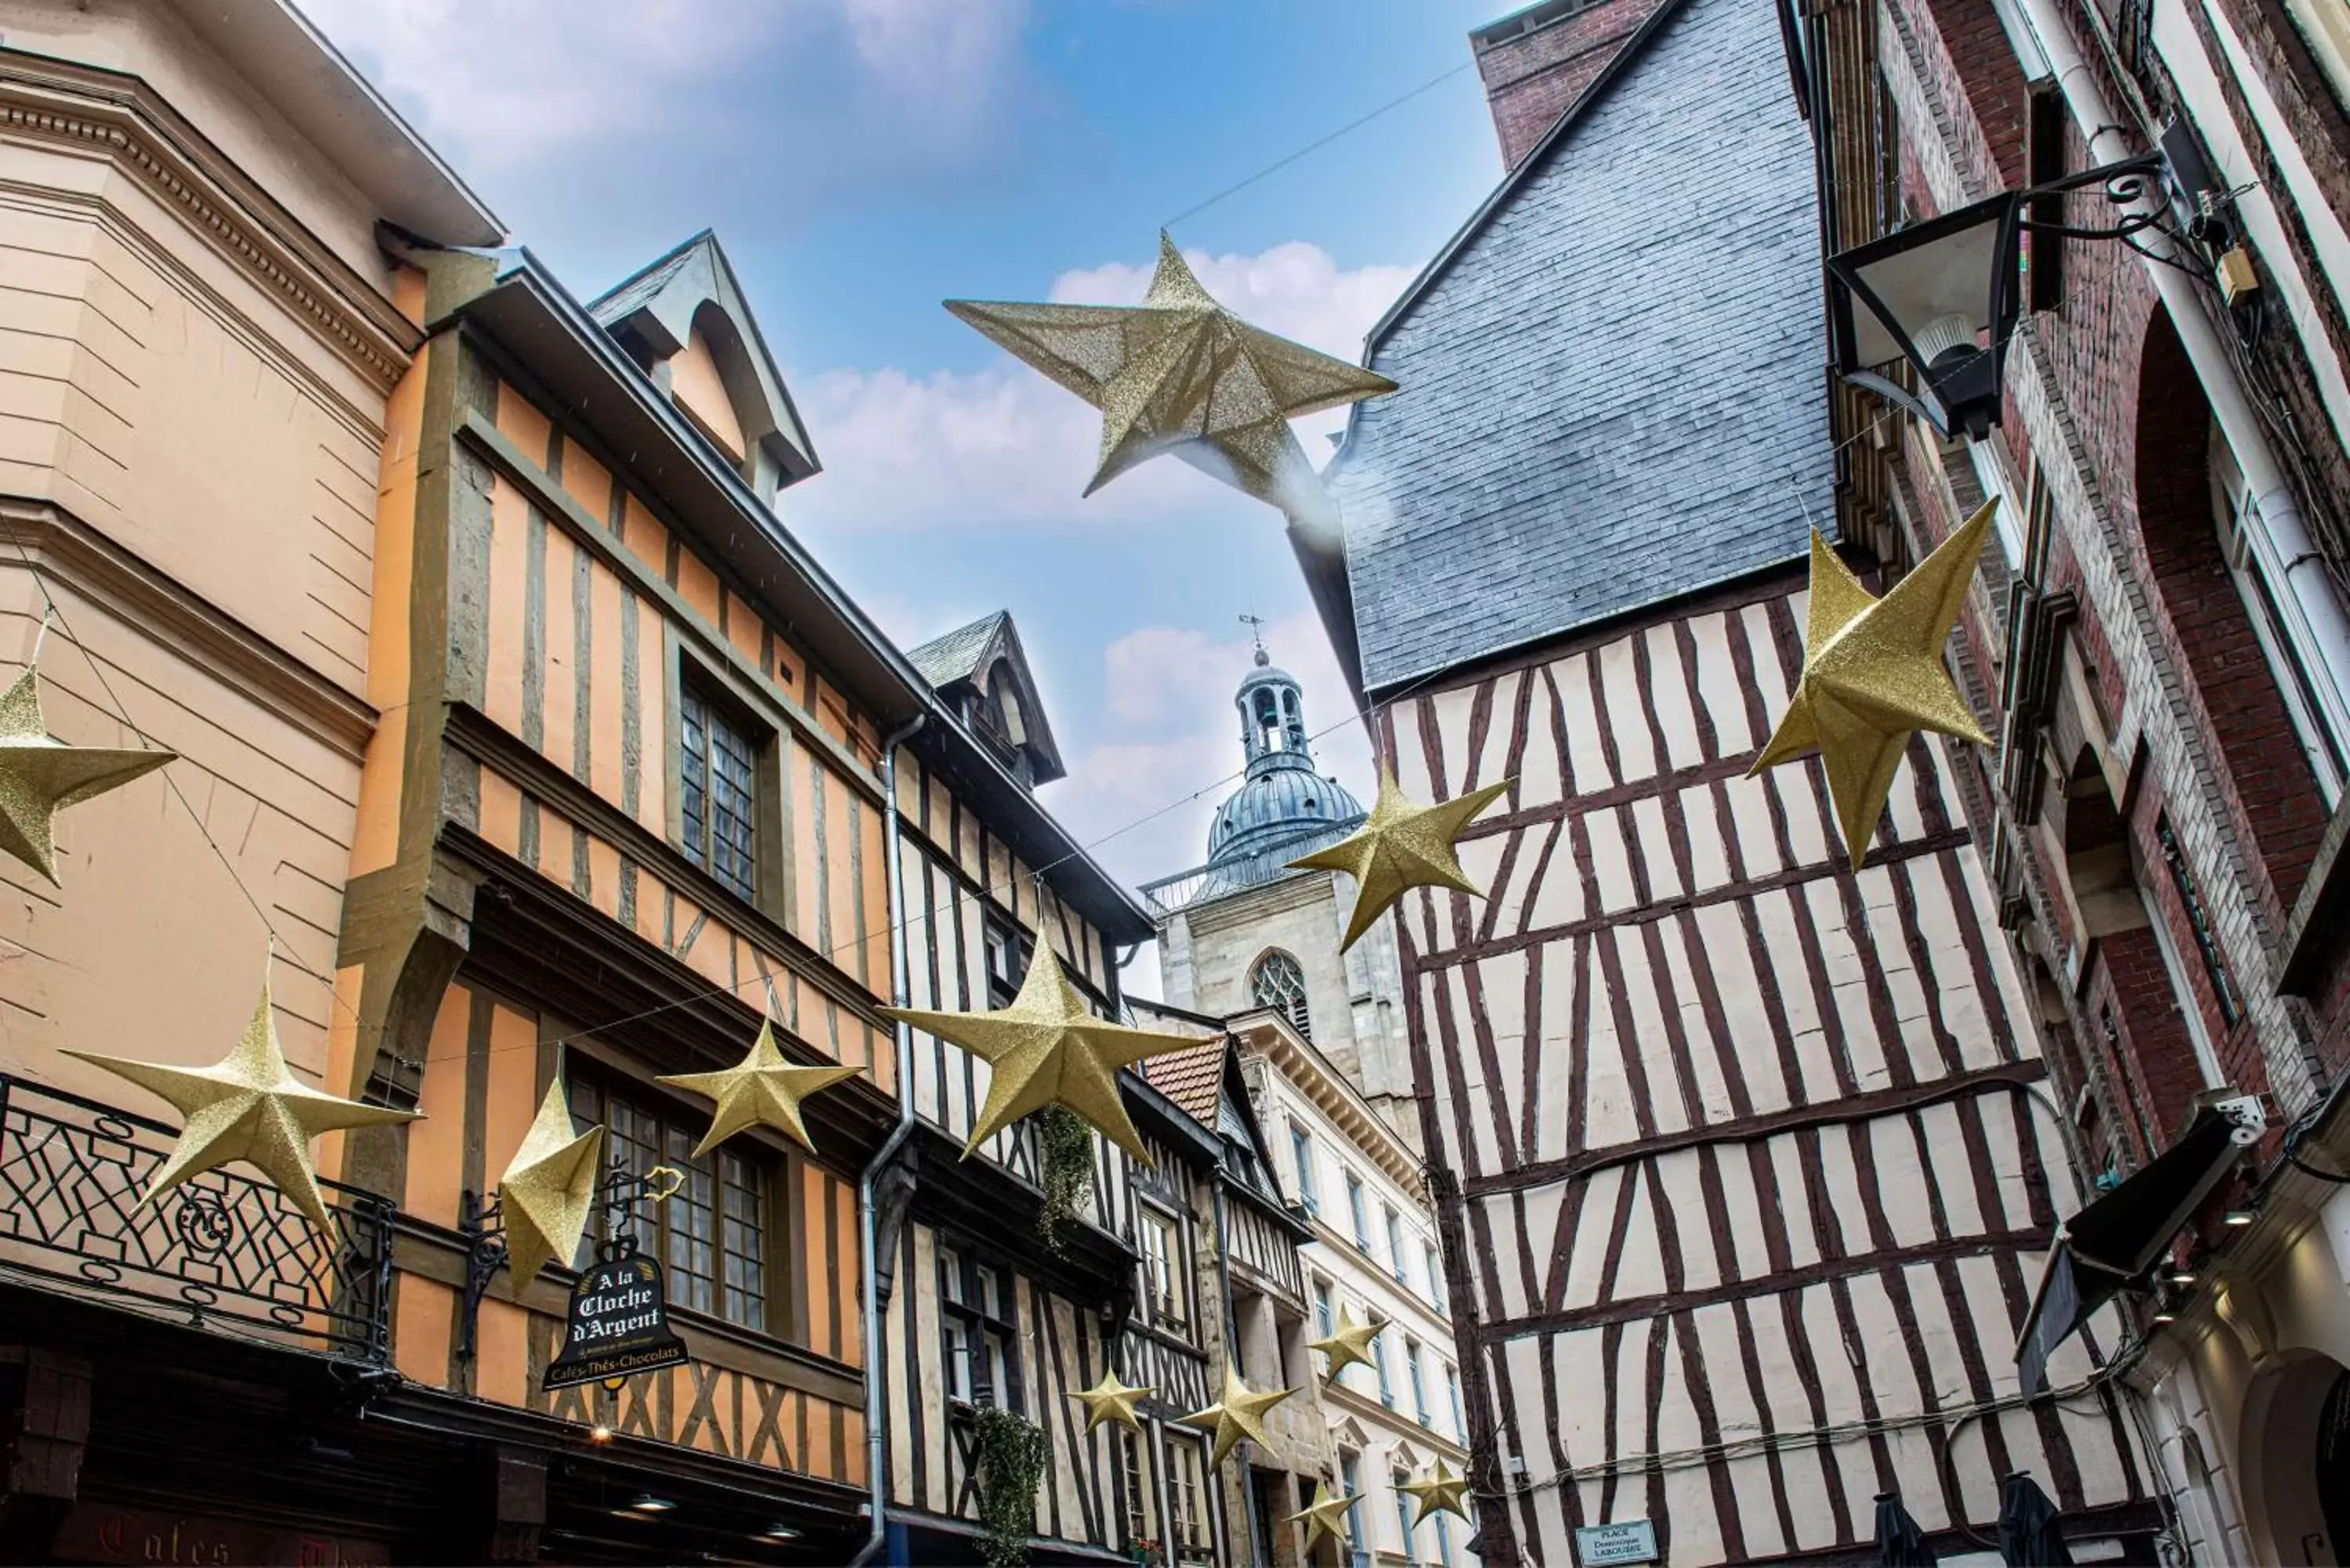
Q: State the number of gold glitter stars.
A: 13